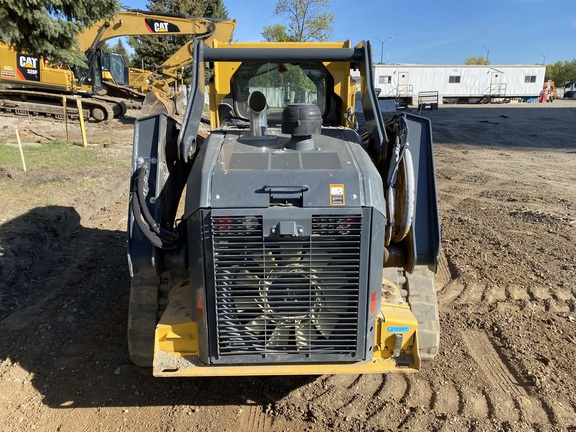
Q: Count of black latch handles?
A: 1